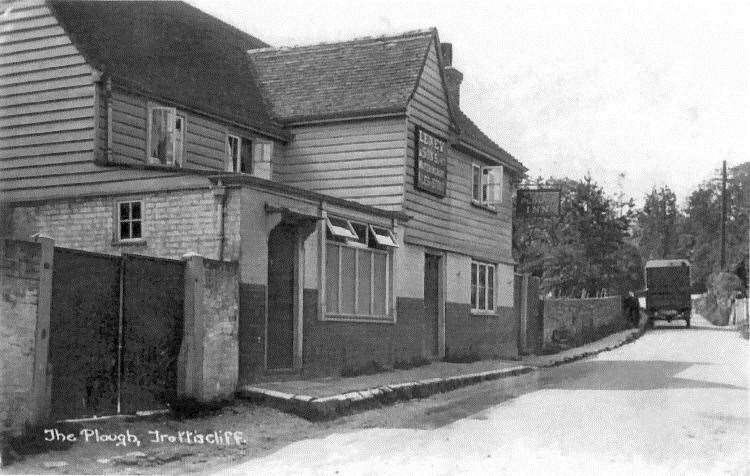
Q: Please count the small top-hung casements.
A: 2